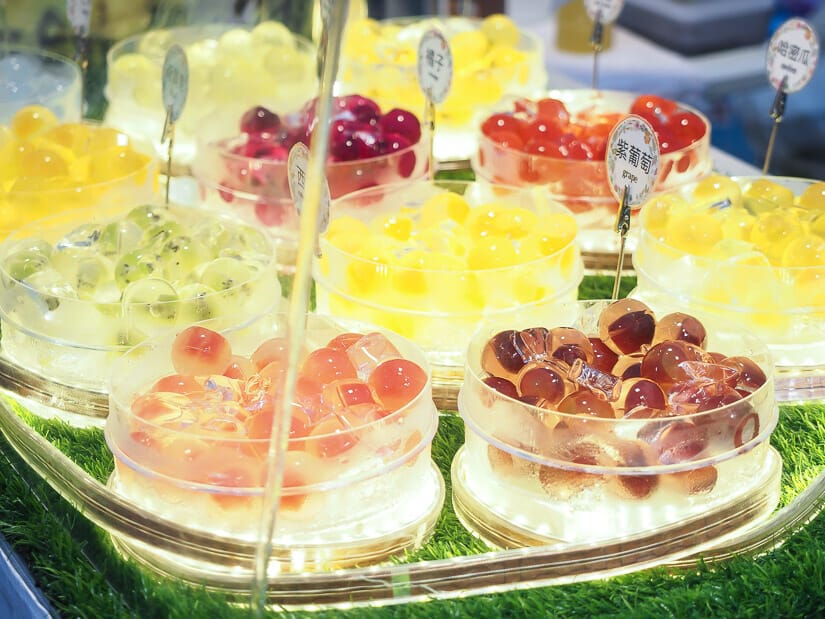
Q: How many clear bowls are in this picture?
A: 11